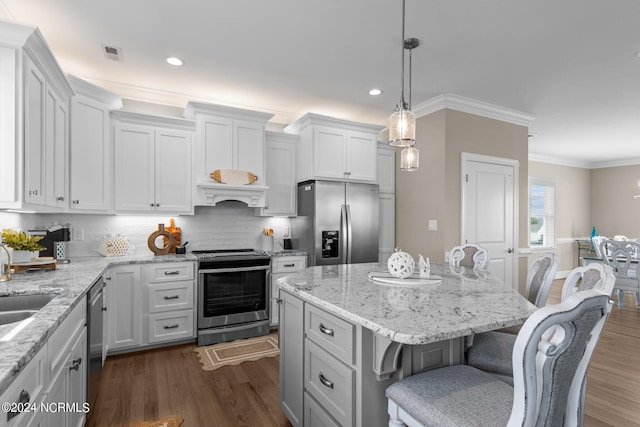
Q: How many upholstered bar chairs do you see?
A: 4